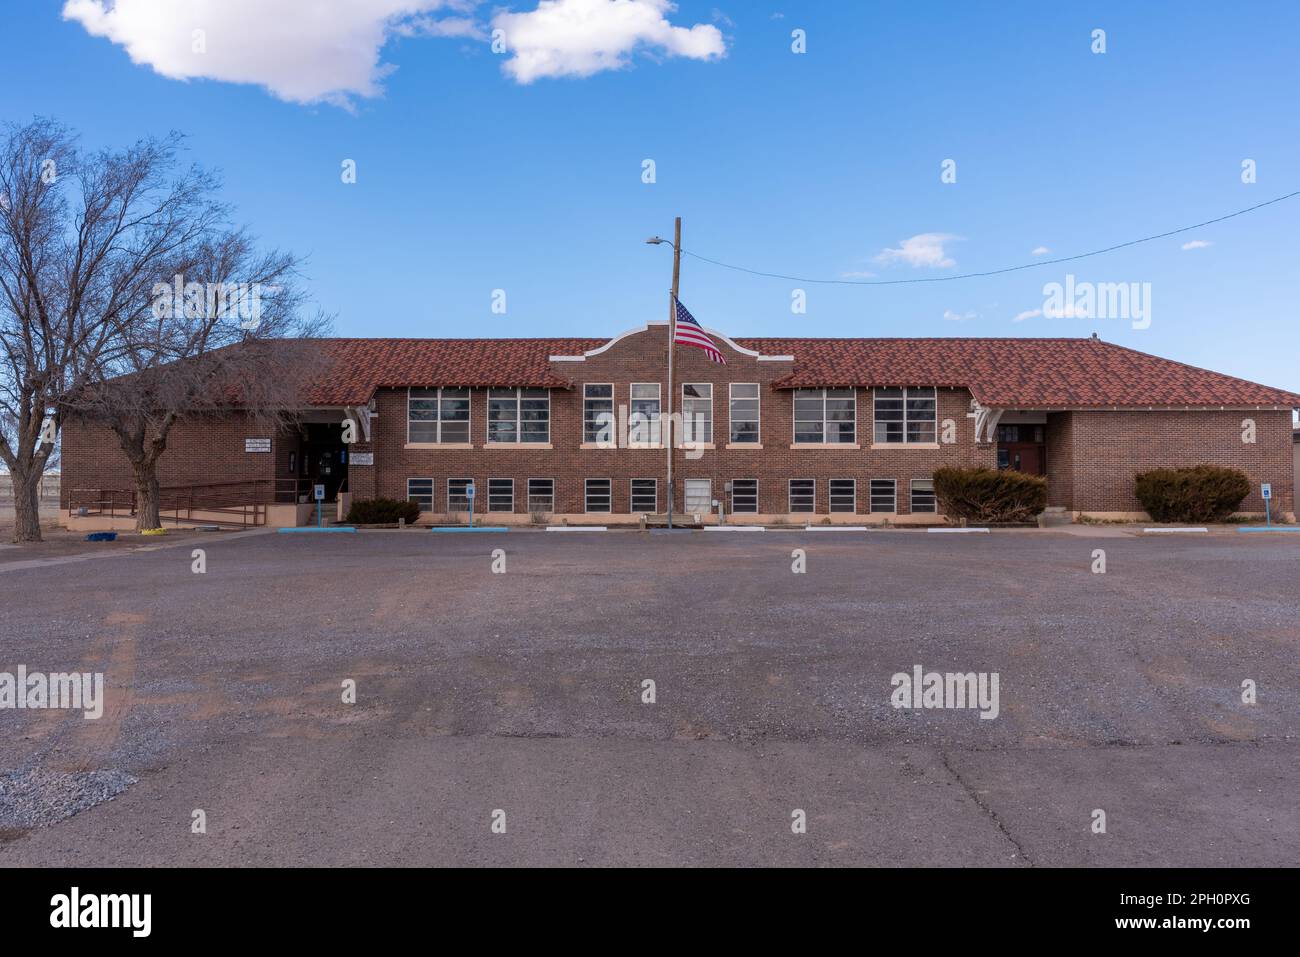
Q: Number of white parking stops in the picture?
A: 5